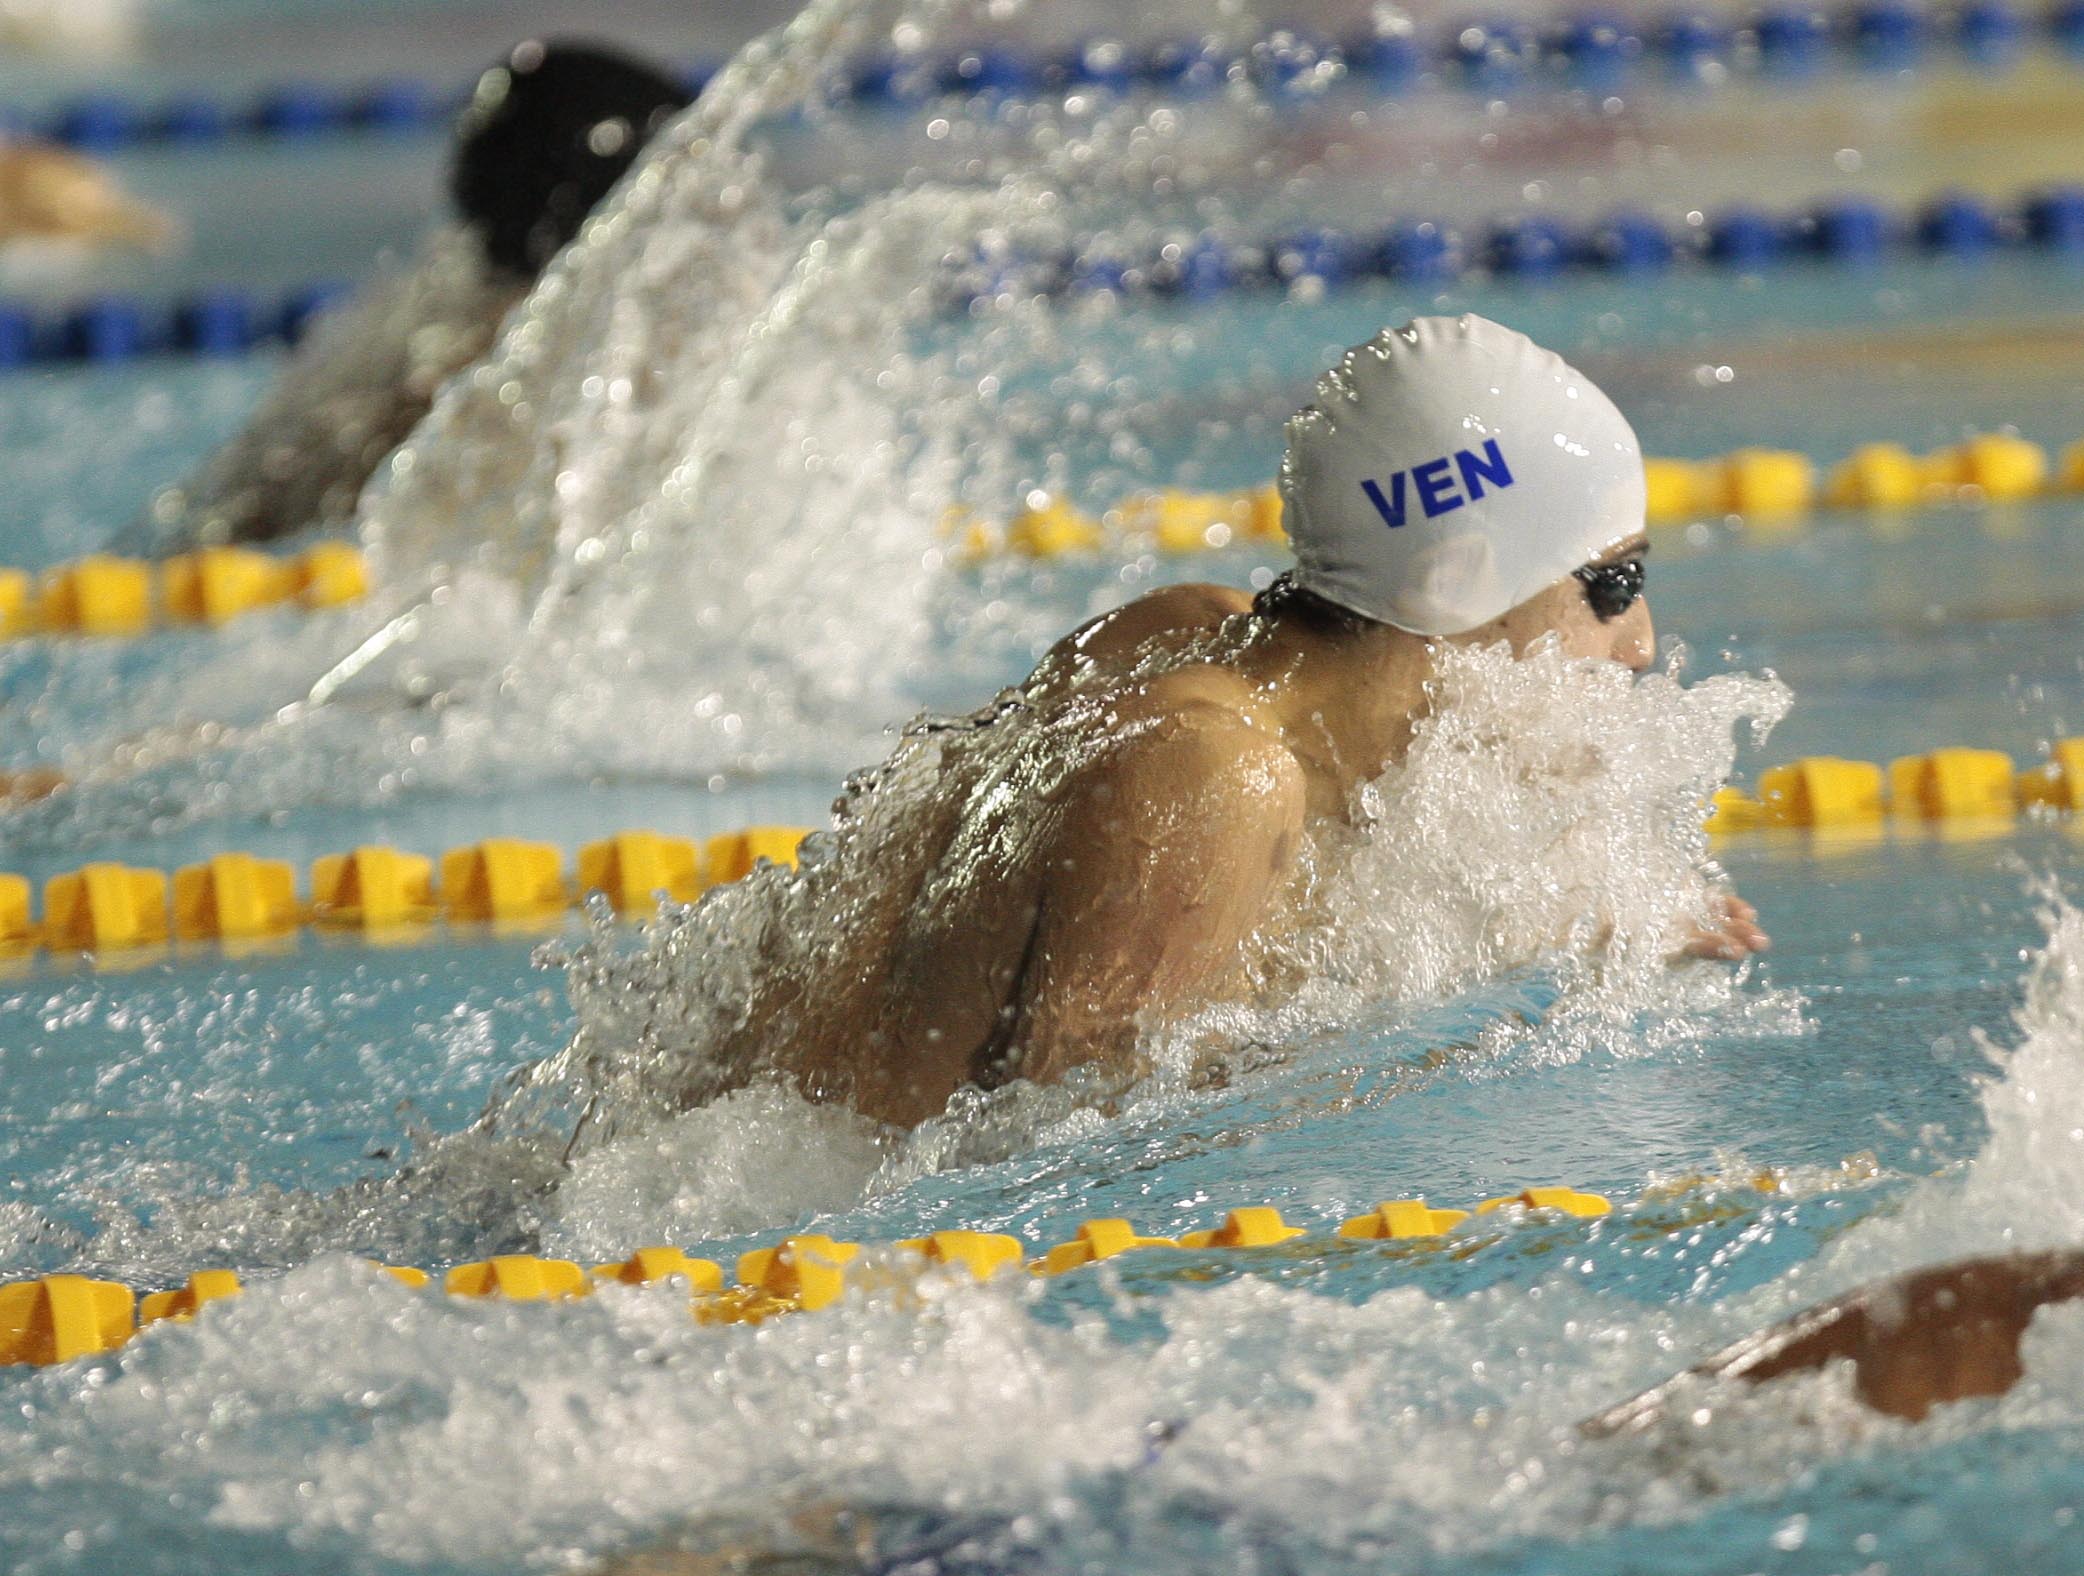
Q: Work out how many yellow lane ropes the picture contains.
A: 3